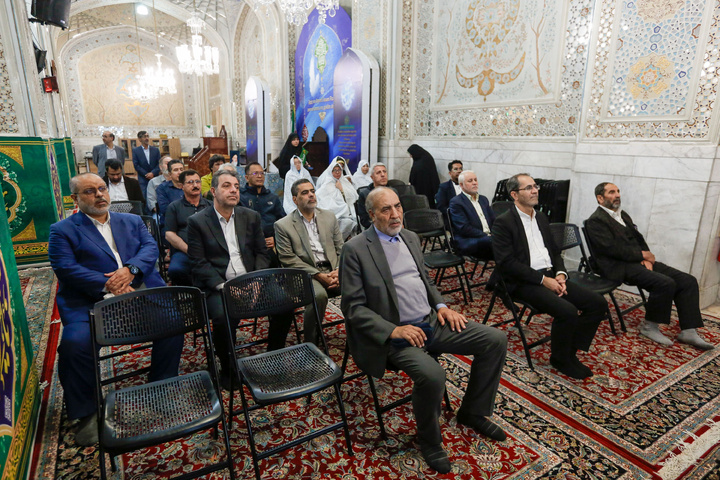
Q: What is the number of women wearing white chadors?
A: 4